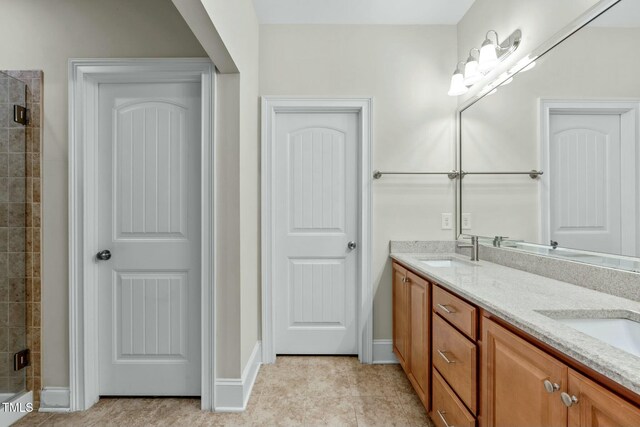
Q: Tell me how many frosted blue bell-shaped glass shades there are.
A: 0